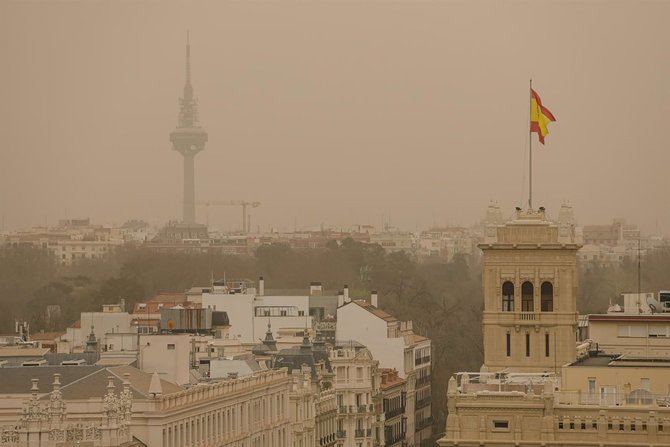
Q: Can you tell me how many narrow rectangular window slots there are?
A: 3